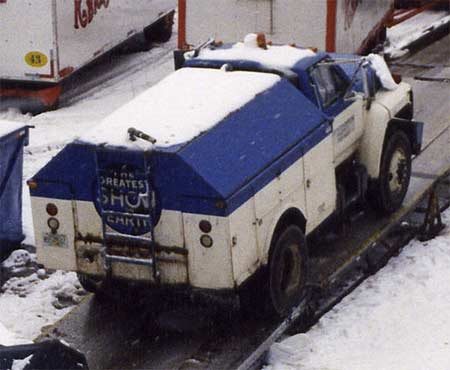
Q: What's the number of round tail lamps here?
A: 4